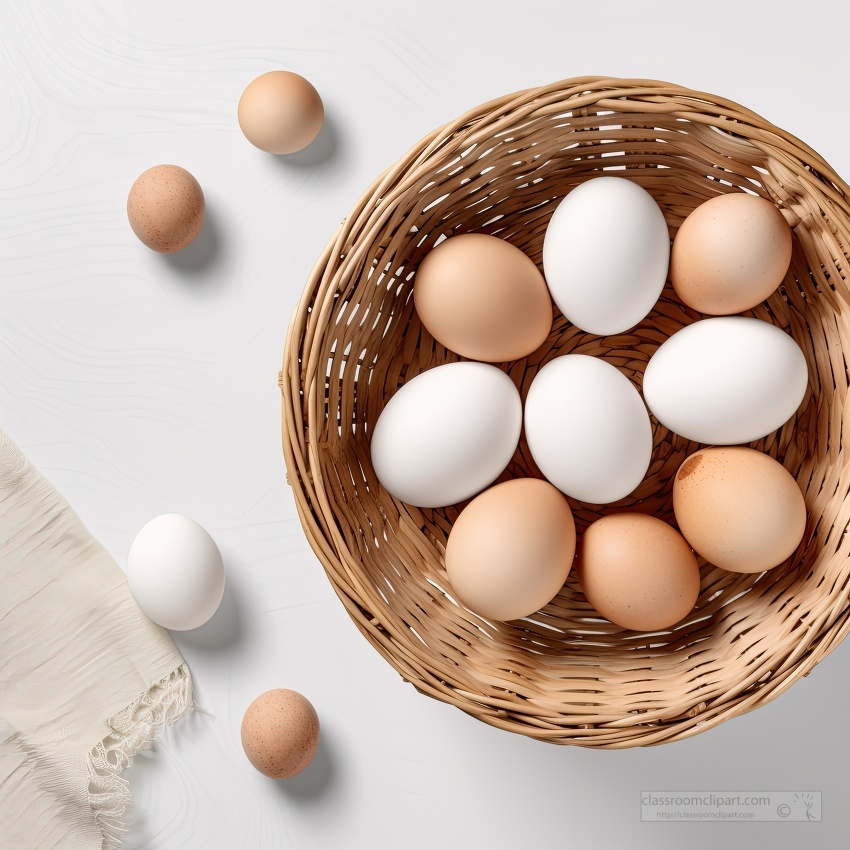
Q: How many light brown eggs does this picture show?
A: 8